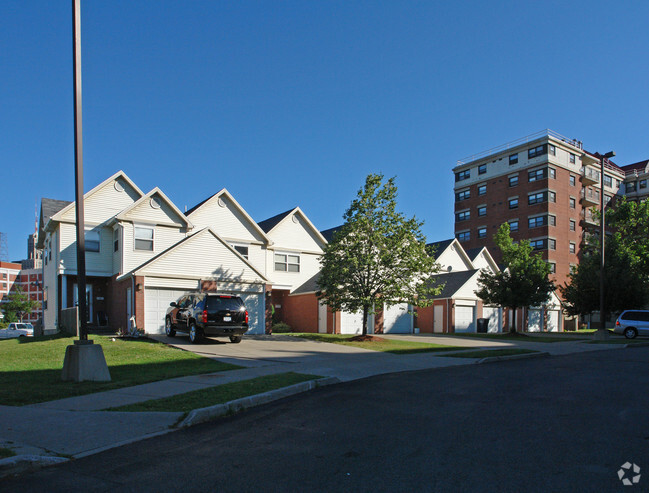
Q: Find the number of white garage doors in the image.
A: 8